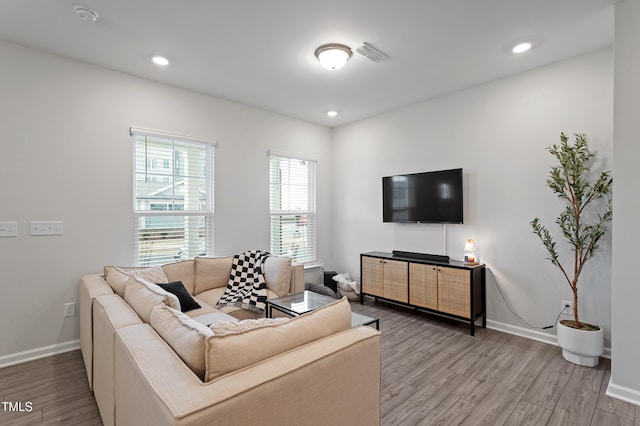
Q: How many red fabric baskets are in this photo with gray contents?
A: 0